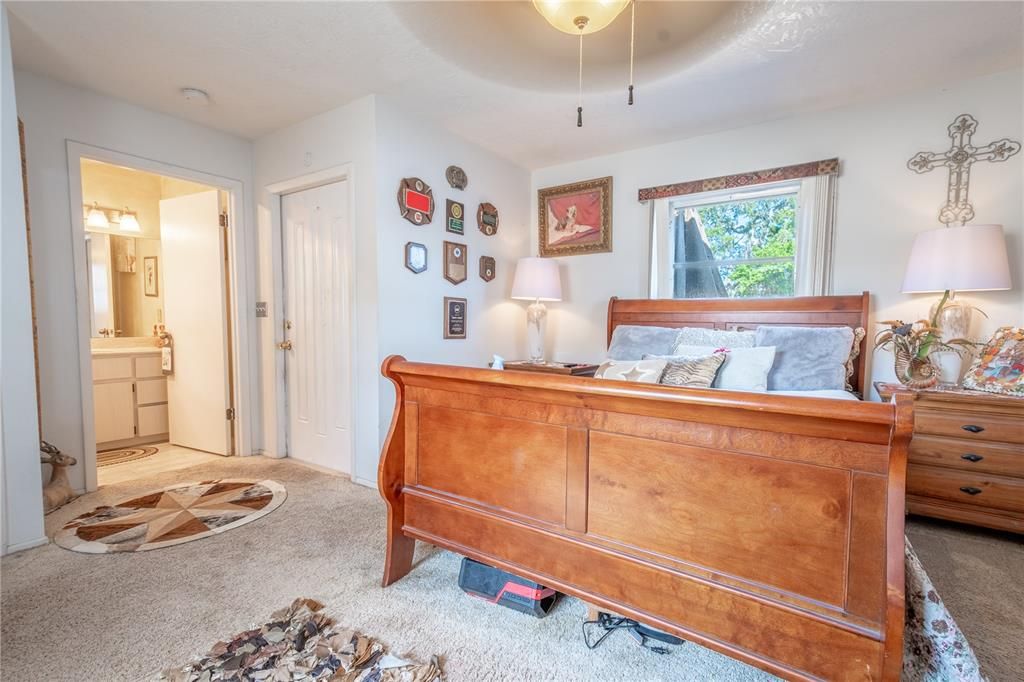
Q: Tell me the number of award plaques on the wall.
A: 8